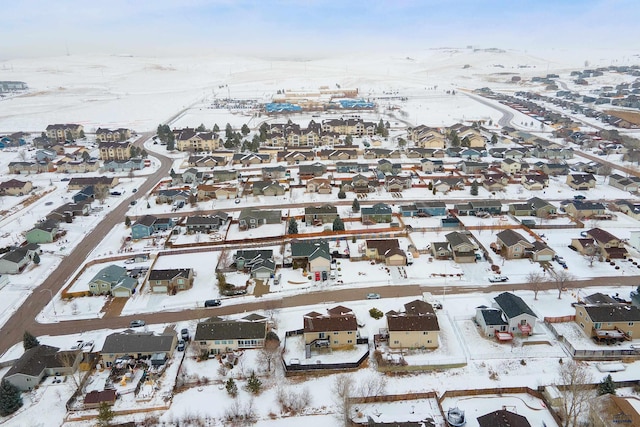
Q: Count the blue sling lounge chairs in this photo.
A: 0